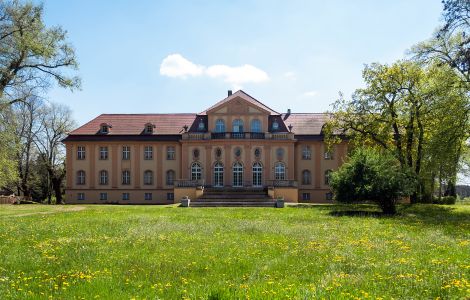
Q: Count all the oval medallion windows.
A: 5